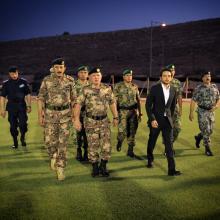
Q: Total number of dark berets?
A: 4